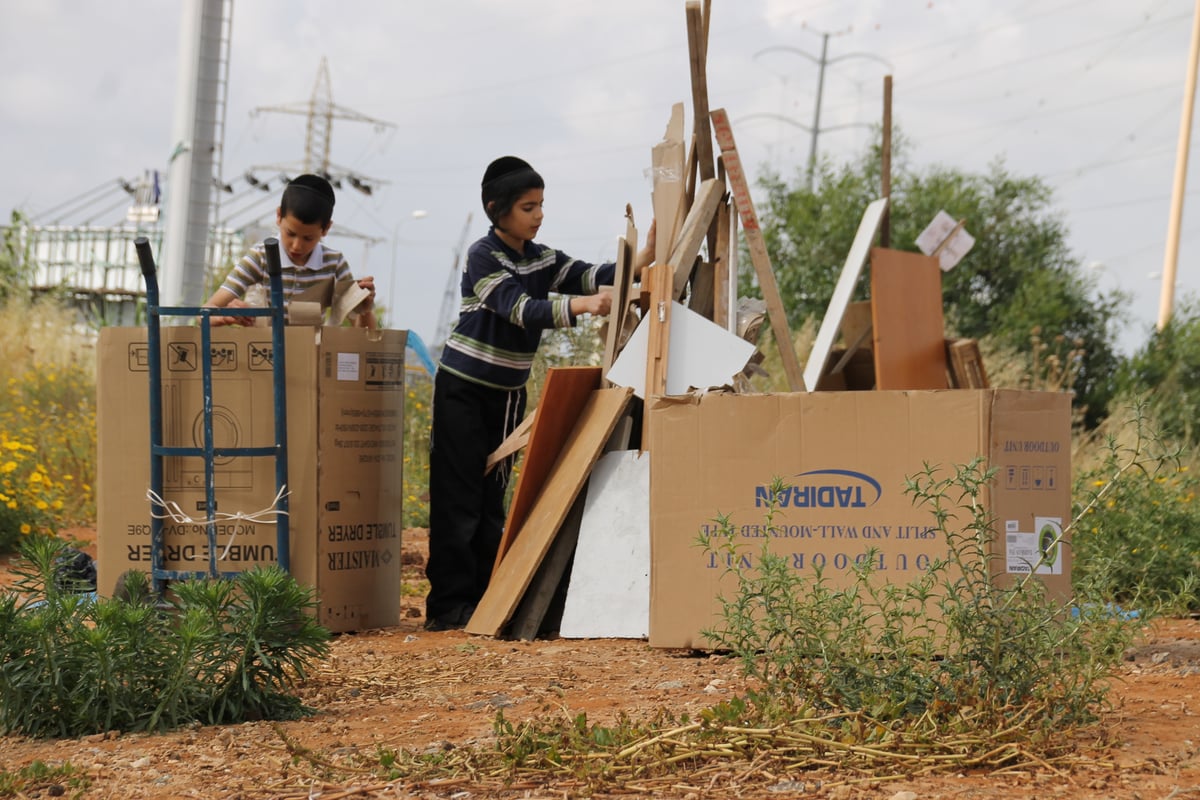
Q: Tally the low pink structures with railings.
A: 0